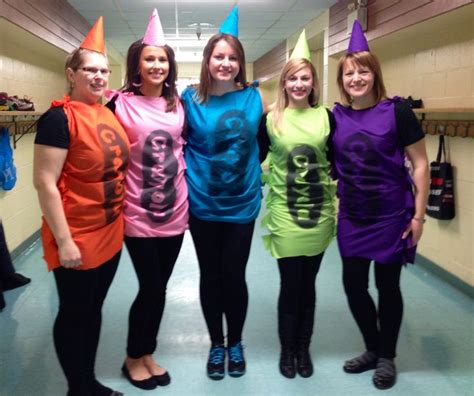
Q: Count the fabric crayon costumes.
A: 5